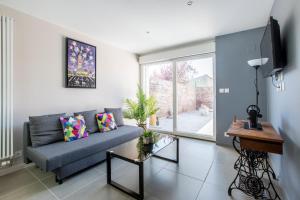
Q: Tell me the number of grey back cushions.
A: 3